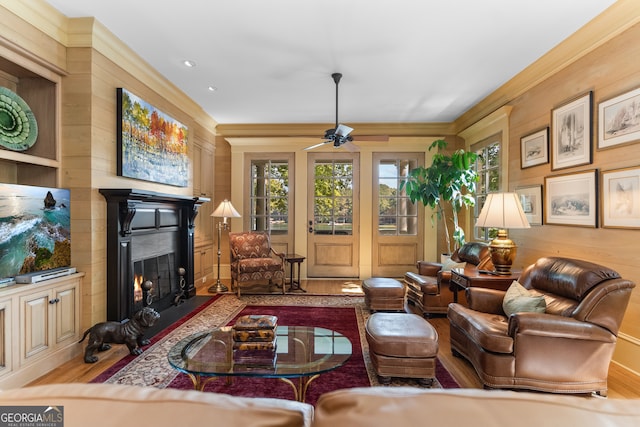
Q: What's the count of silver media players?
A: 1